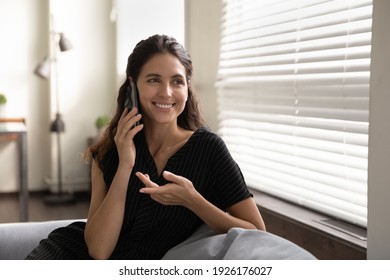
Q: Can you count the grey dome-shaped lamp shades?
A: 3